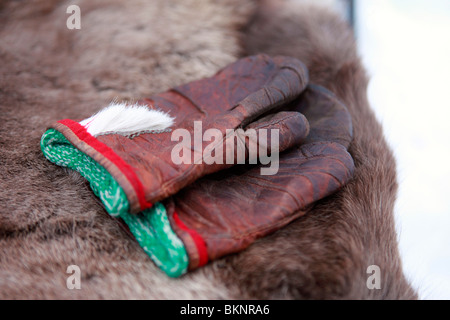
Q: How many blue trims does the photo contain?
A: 0